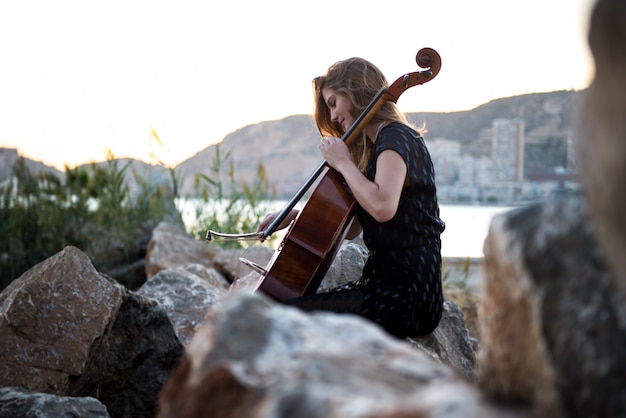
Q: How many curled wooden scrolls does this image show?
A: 1